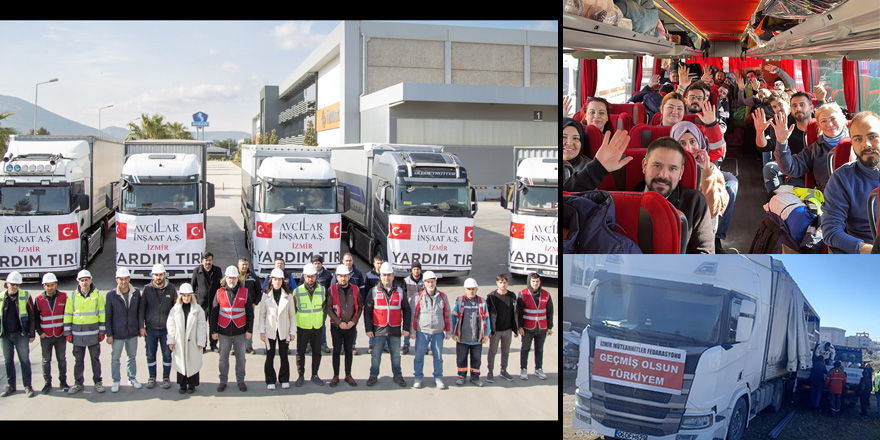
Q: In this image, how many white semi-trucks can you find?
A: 5